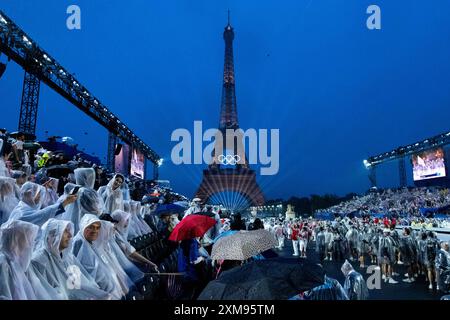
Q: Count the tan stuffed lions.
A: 0